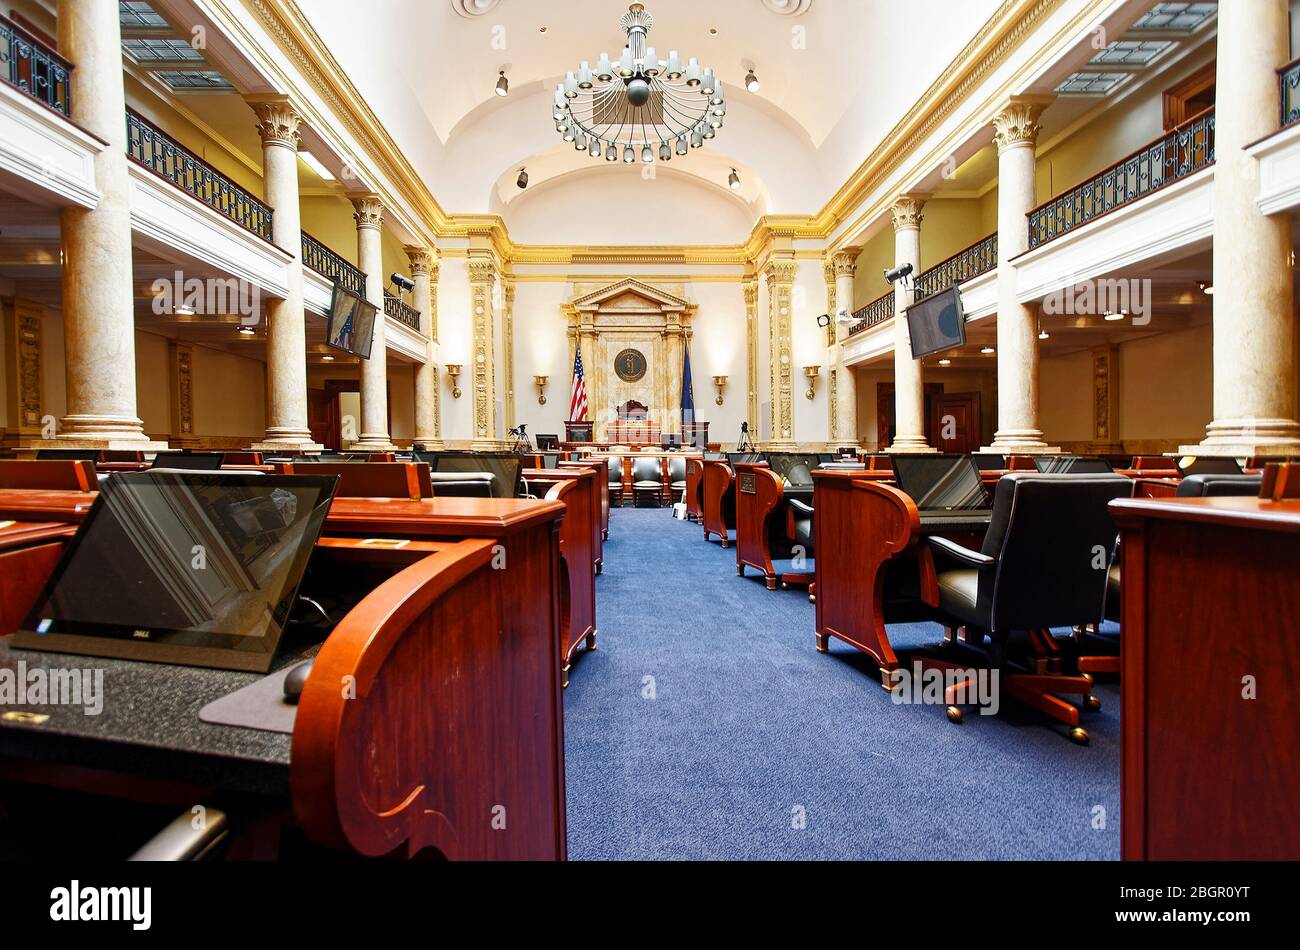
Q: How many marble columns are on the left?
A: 4